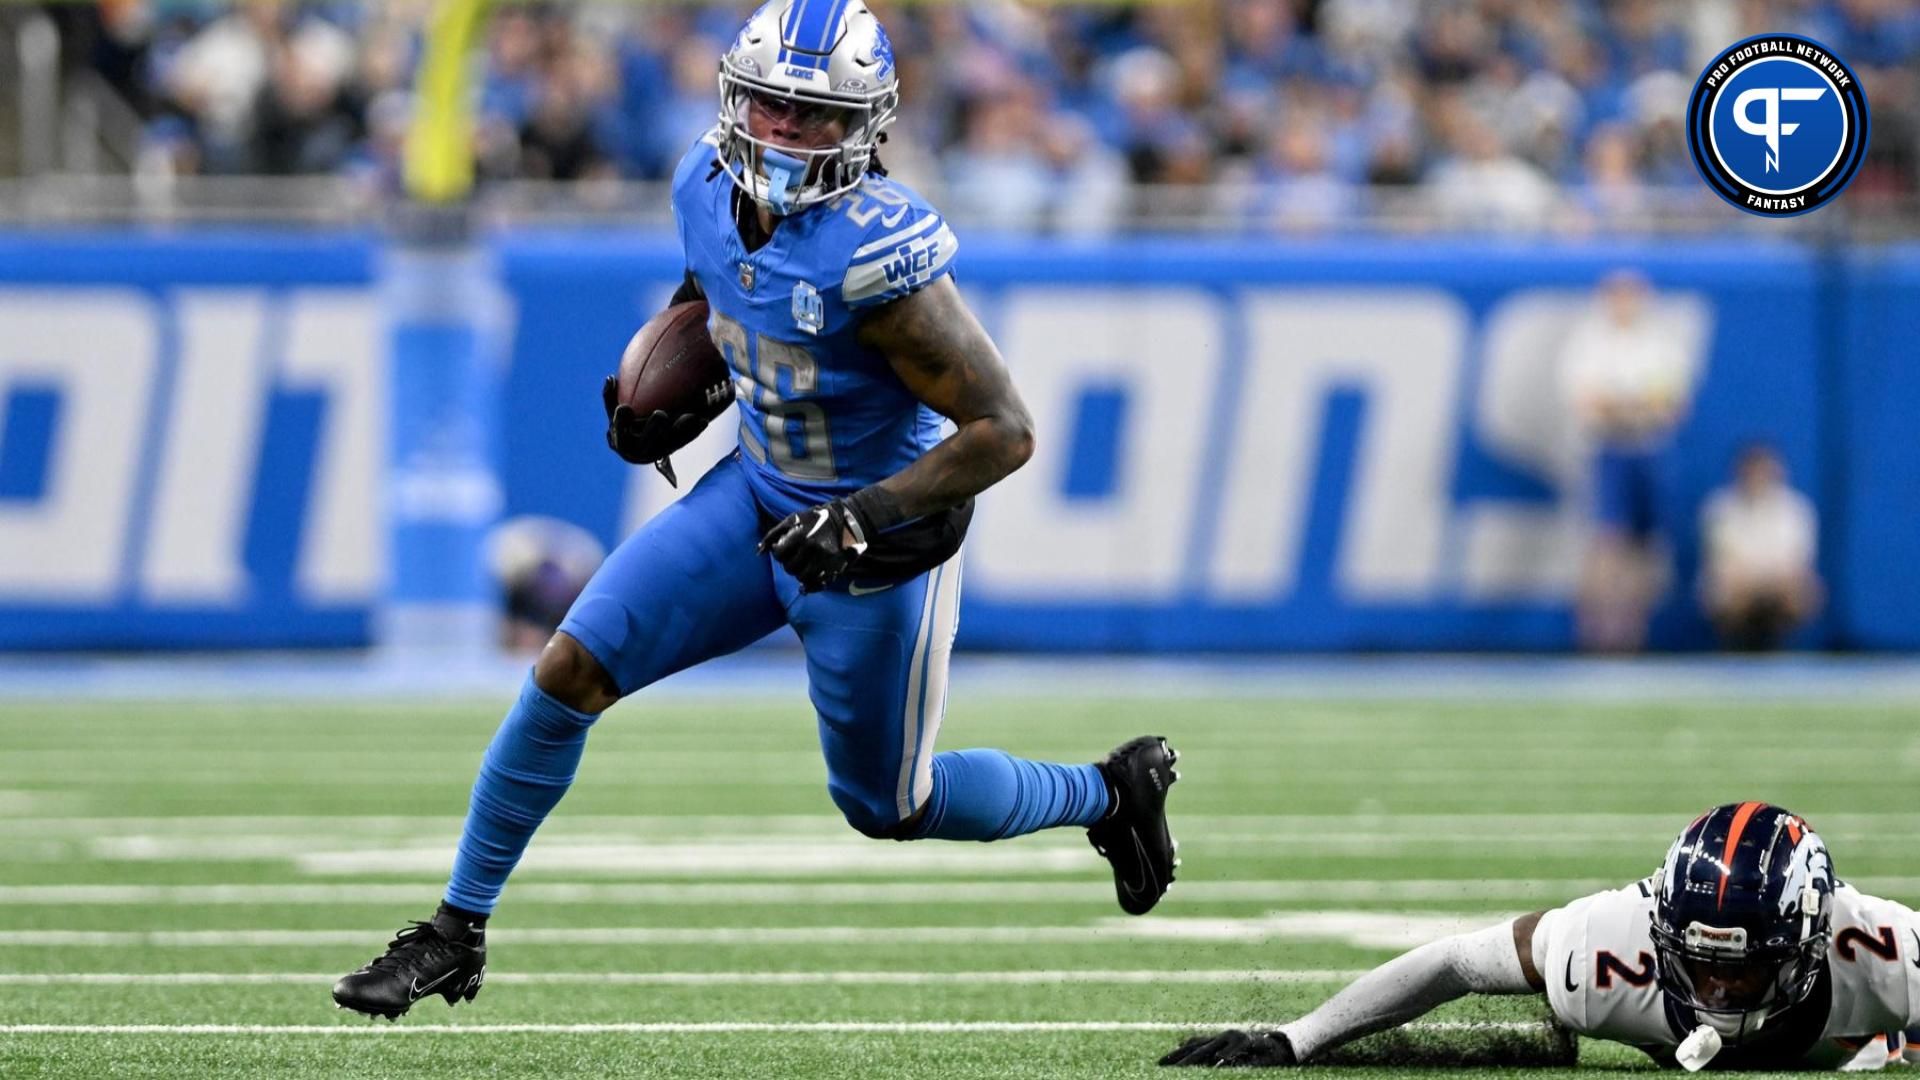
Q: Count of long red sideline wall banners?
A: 0